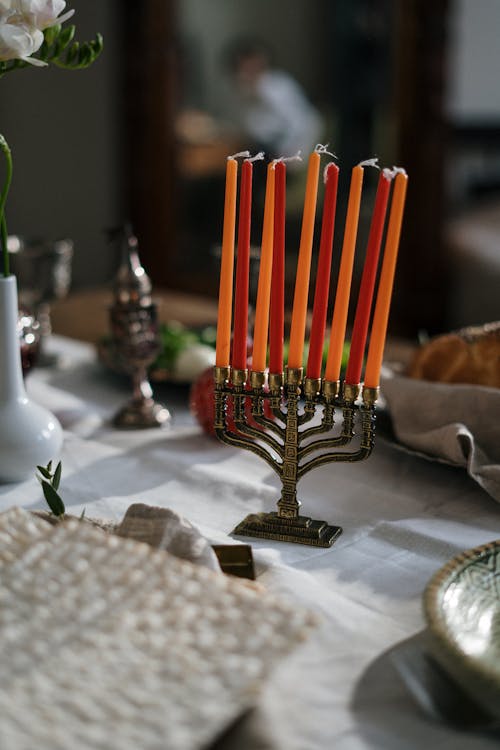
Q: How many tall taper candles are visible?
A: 9